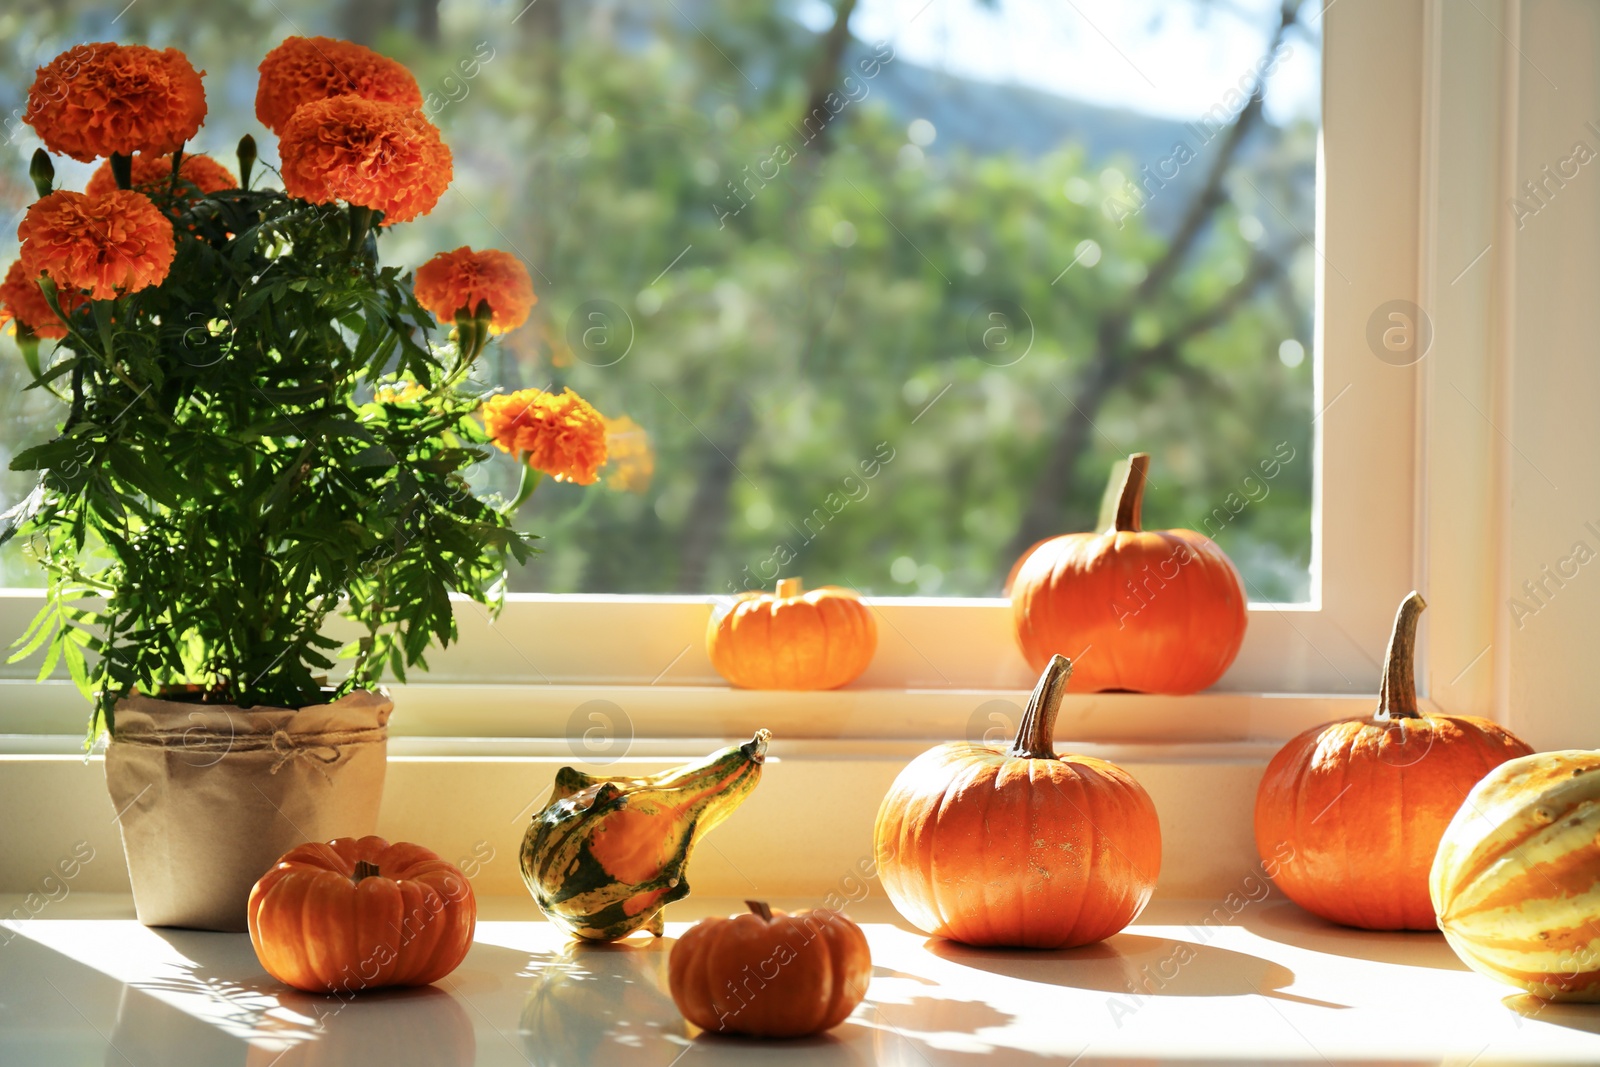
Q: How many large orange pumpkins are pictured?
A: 3